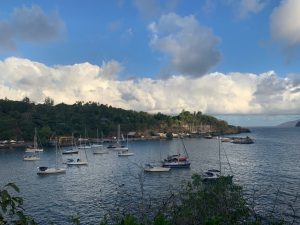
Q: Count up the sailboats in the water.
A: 13